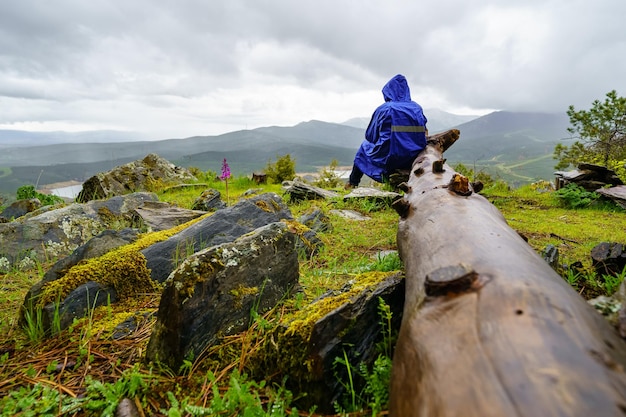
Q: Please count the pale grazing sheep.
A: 0